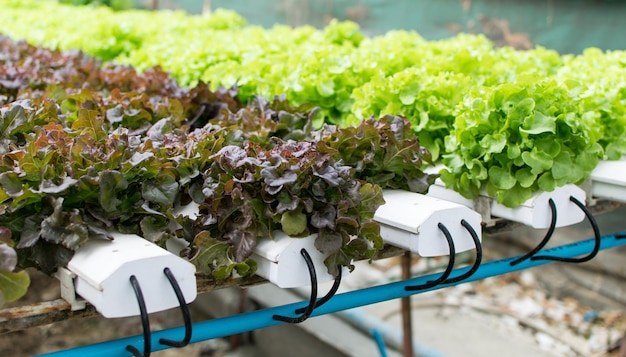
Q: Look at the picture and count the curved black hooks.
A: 8